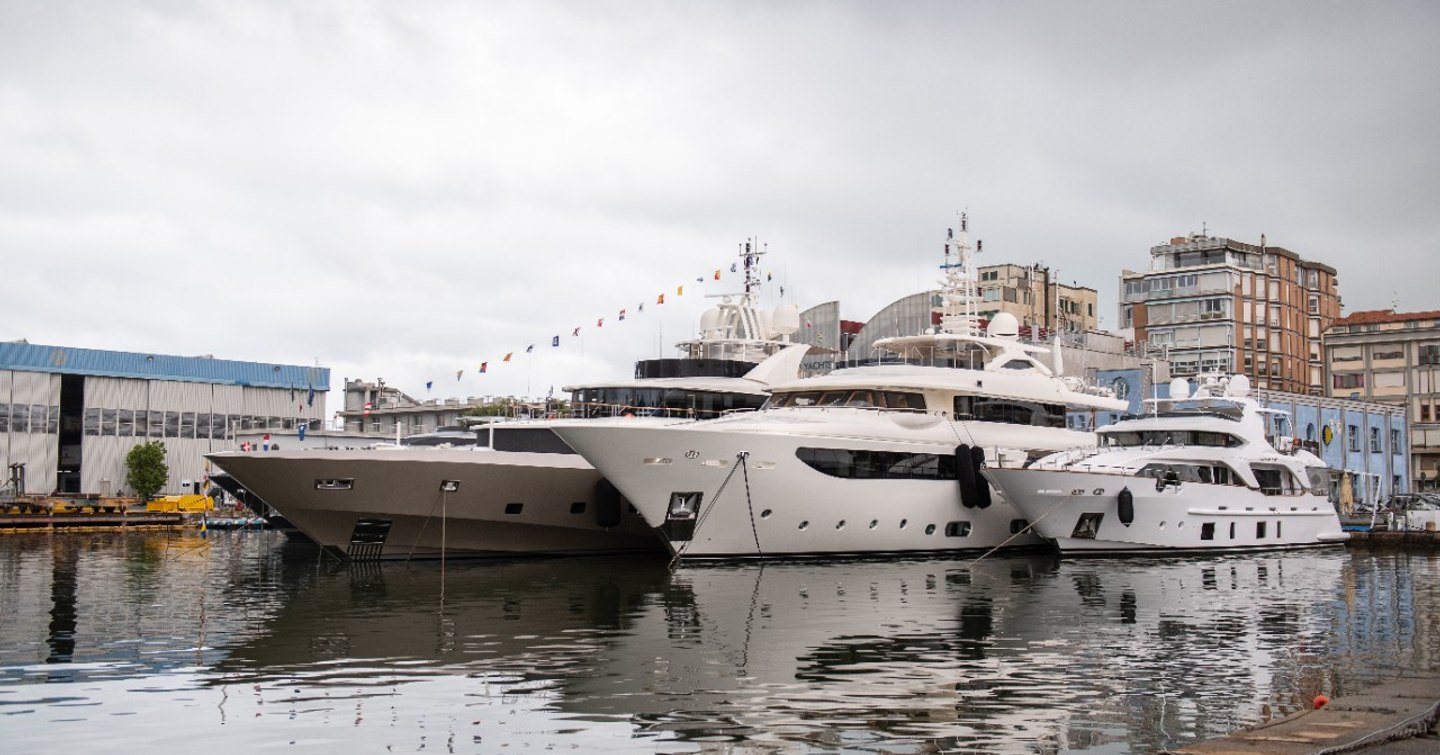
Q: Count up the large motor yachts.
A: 3